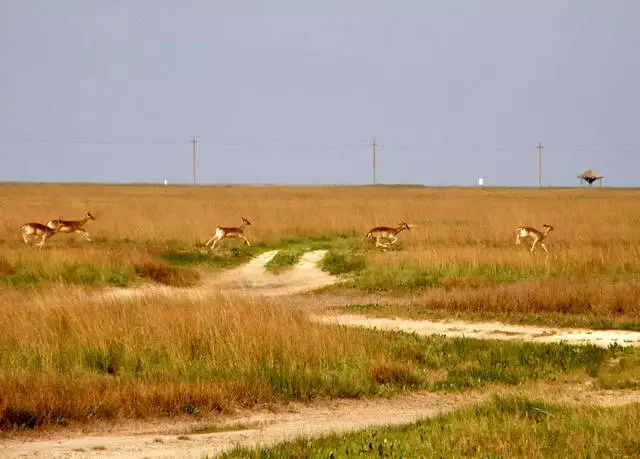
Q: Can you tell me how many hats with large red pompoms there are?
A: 0